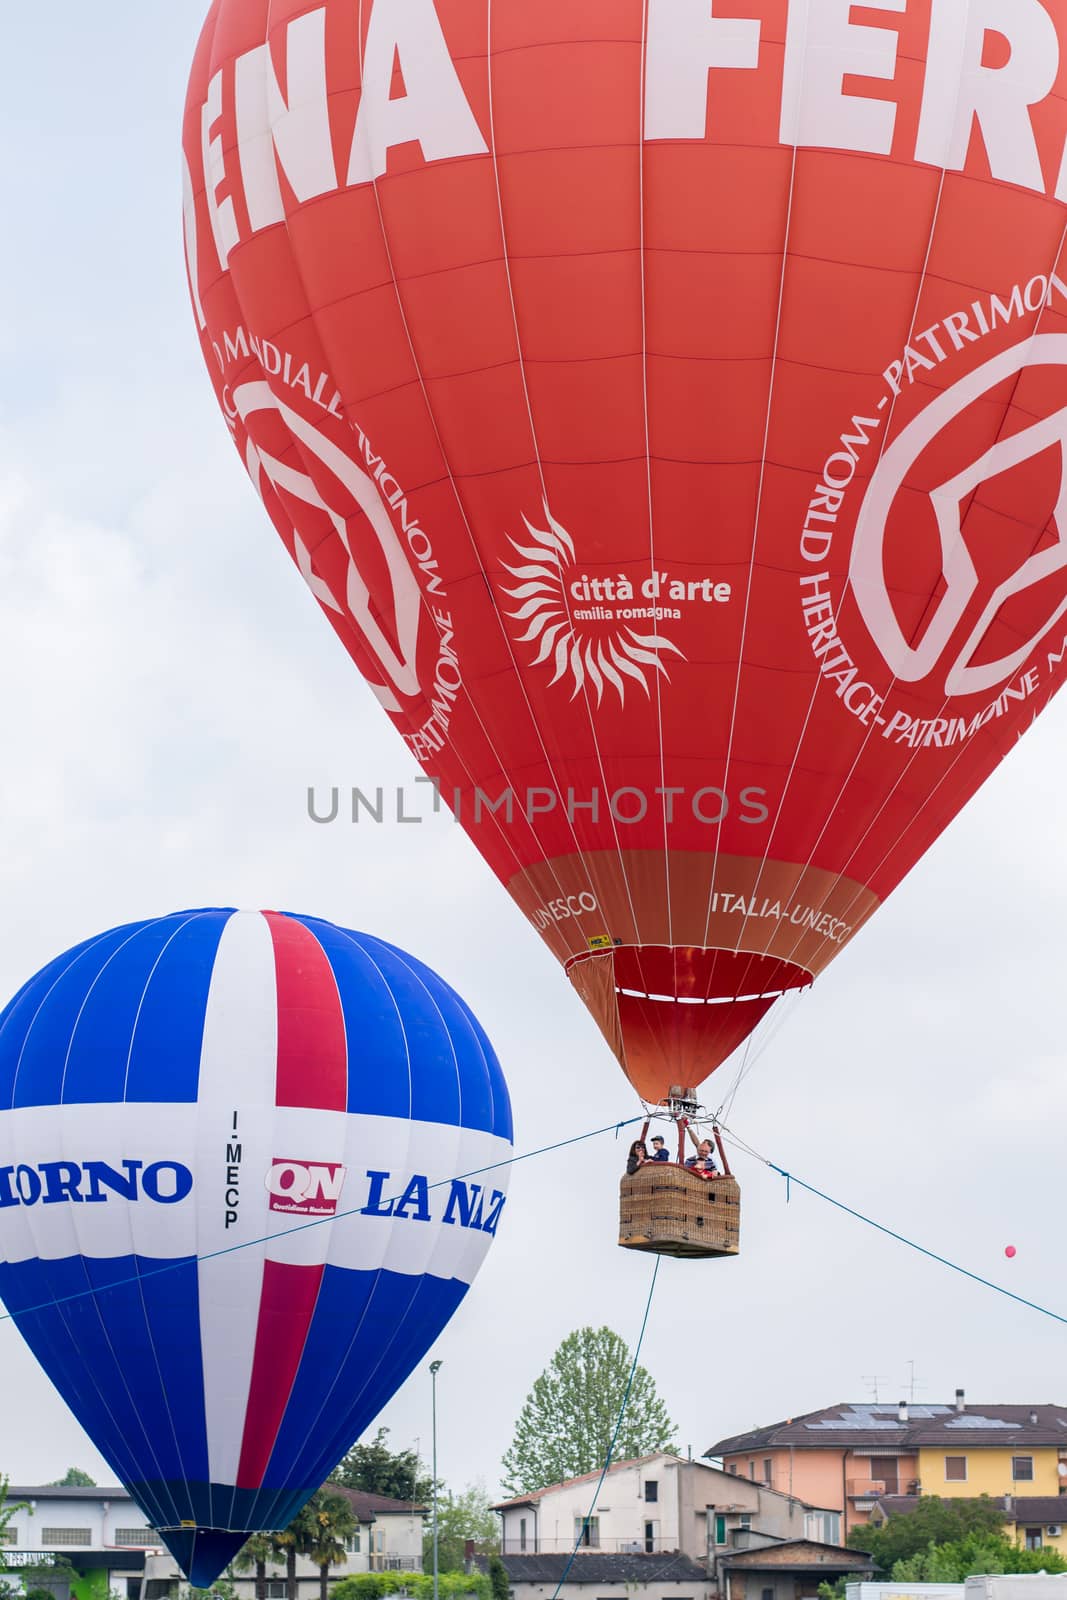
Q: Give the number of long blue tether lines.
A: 3